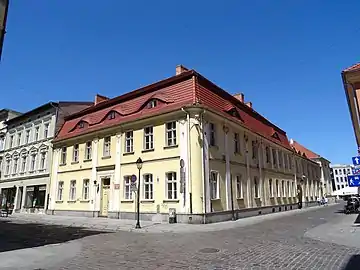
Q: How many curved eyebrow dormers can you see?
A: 5